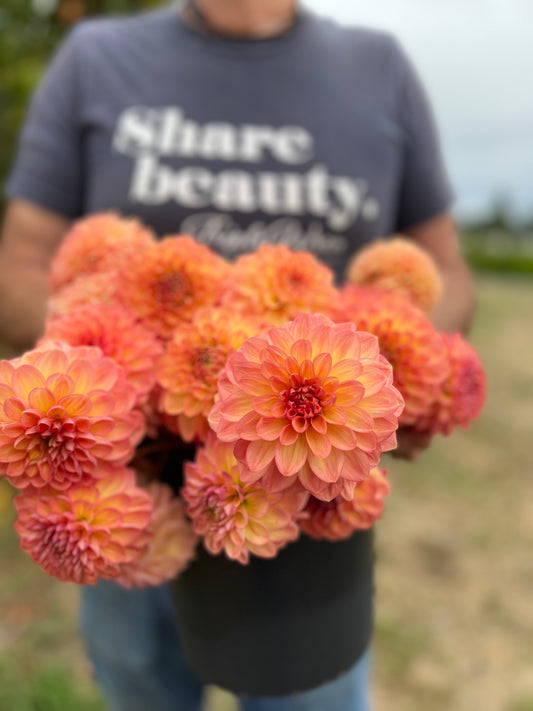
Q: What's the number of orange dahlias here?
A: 15